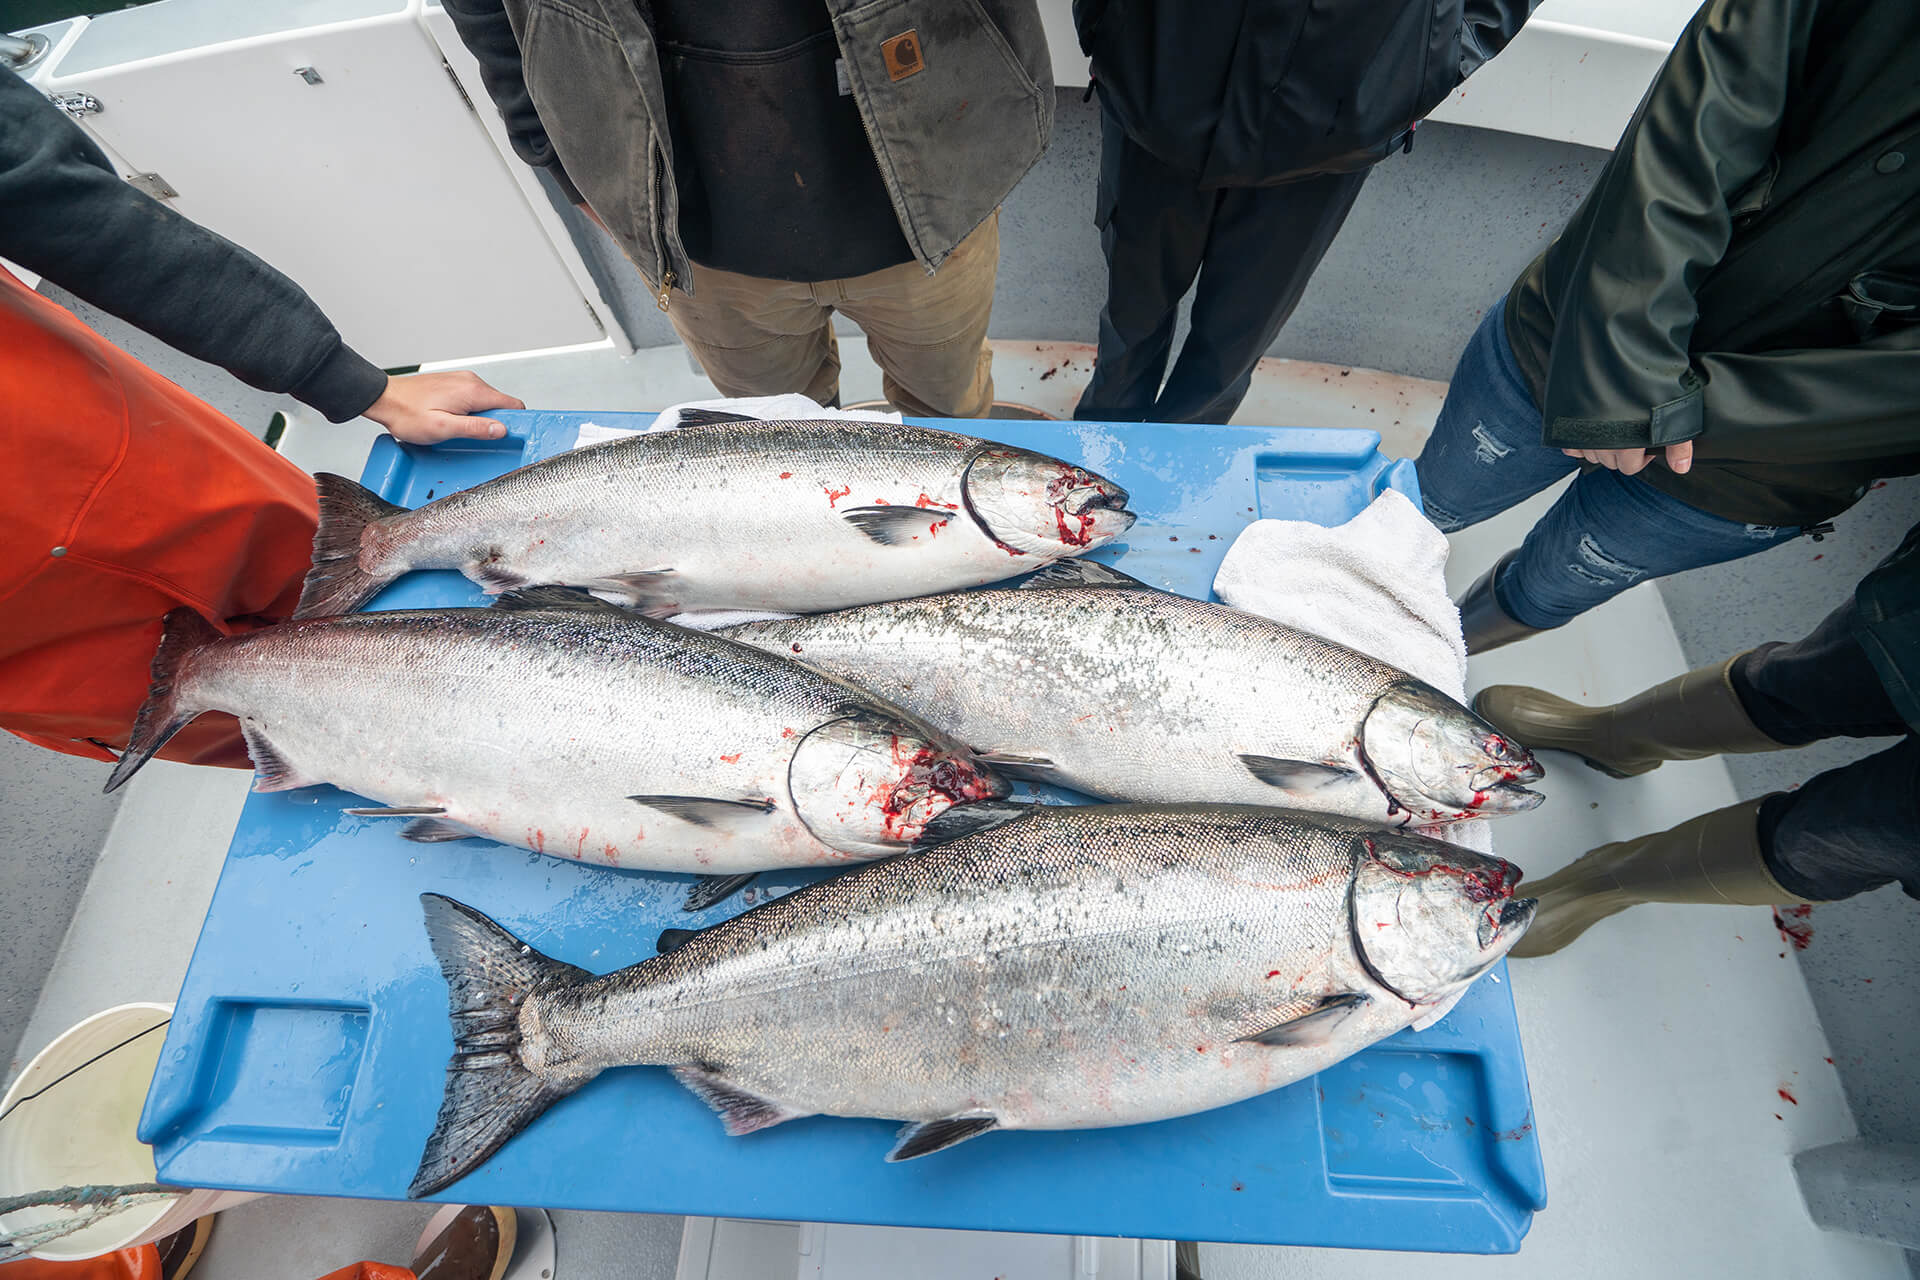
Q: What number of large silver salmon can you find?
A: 4